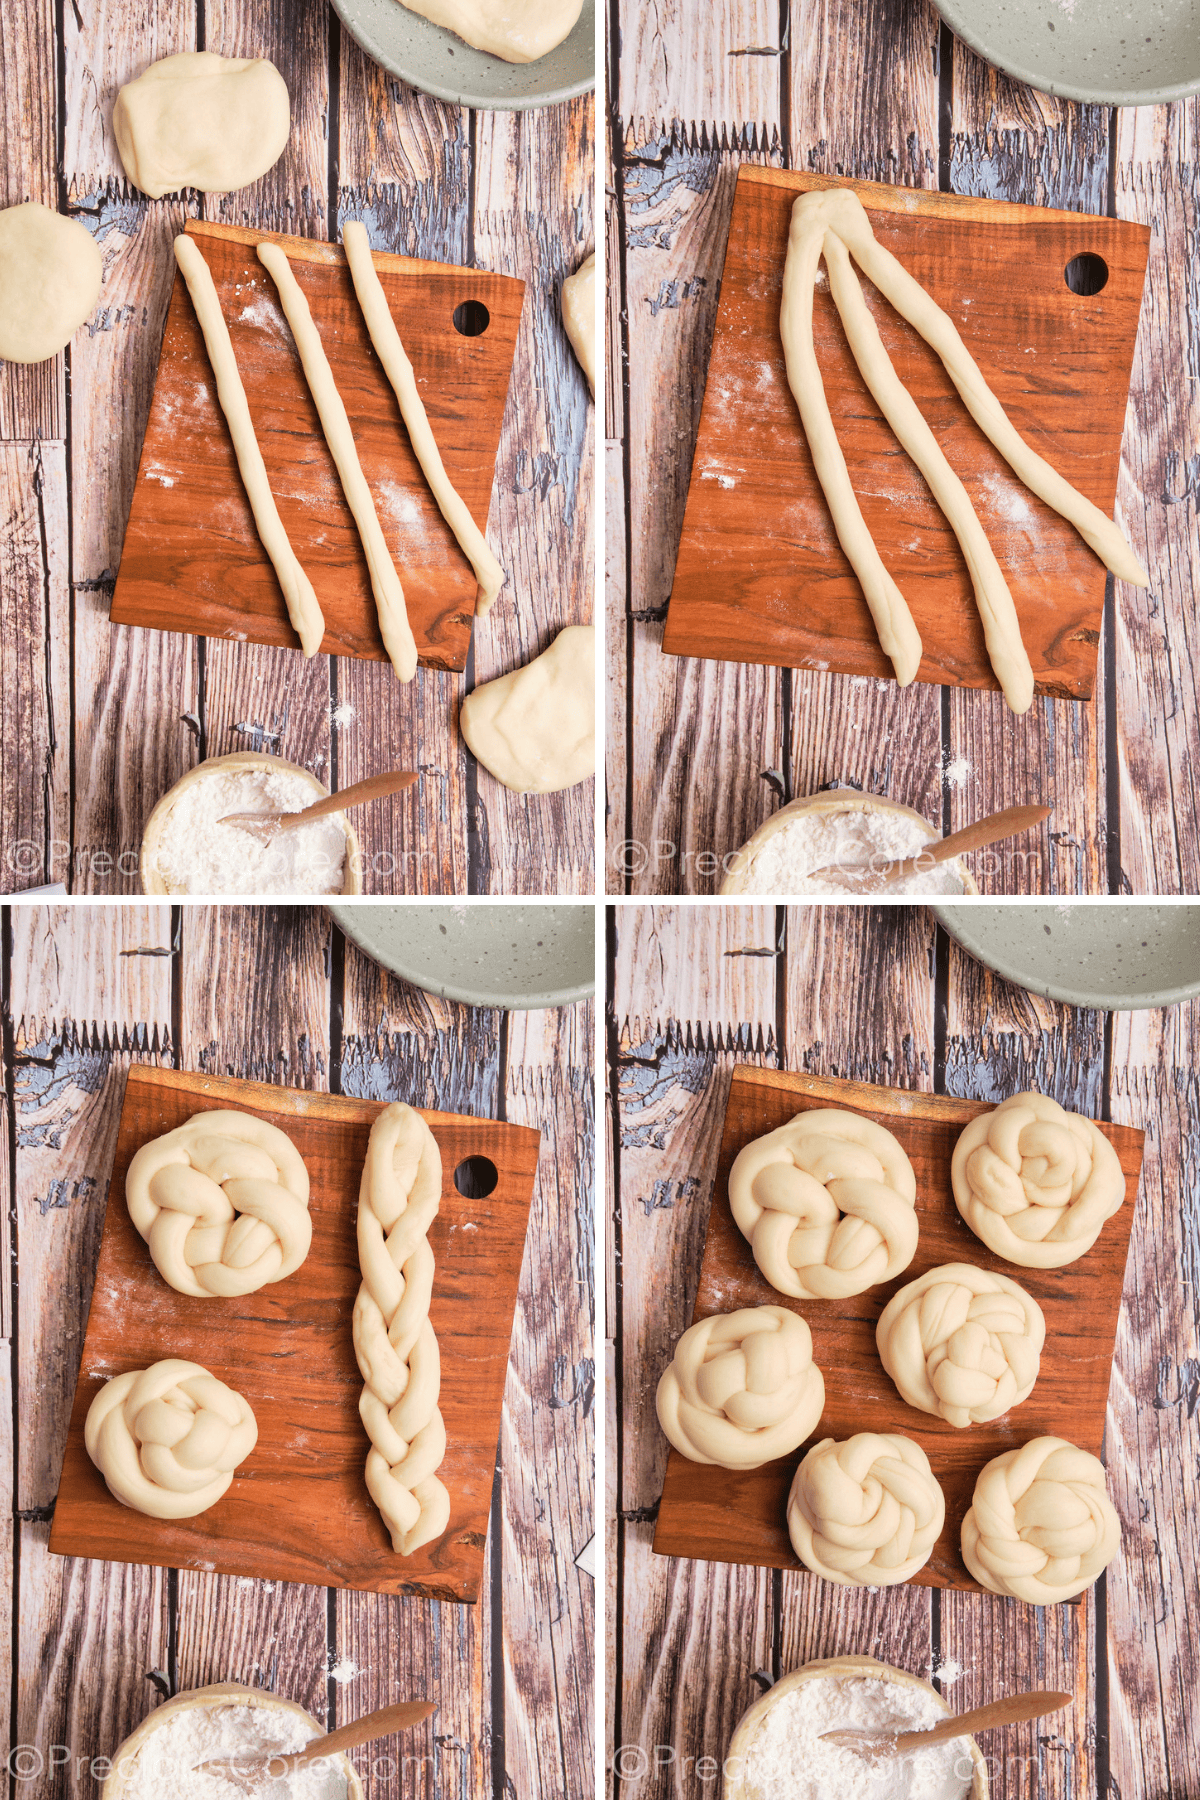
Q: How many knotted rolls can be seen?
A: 8